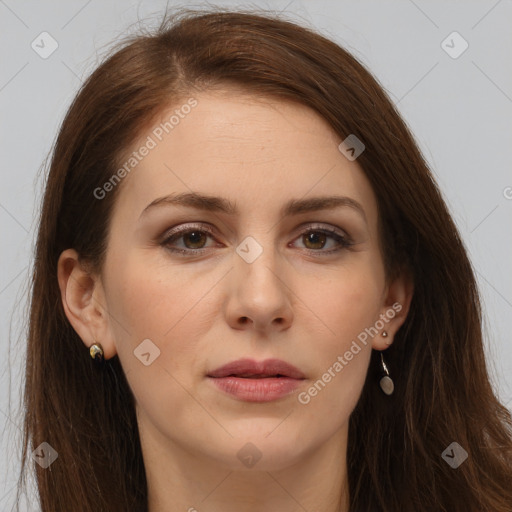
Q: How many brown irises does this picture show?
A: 2